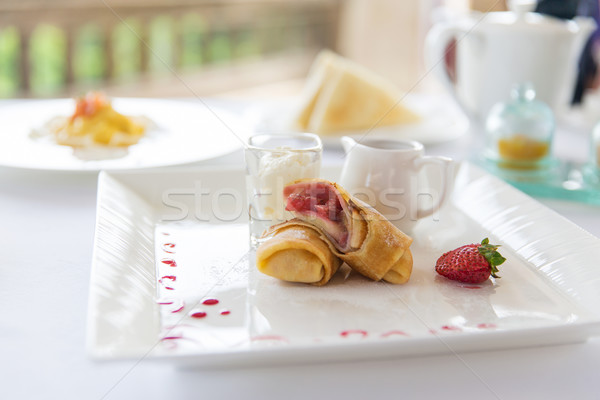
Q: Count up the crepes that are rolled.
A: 2